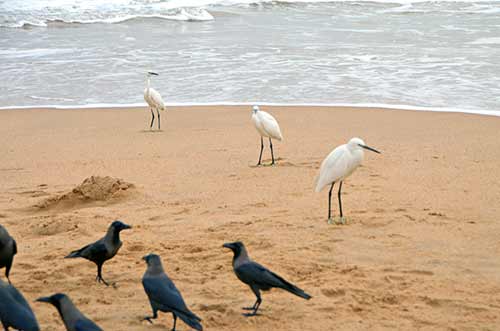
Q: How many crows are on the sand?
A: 6